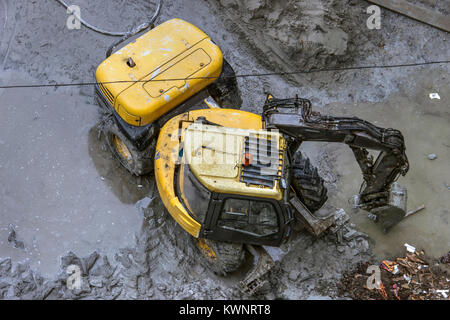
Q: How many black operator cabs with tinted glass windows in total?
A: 1